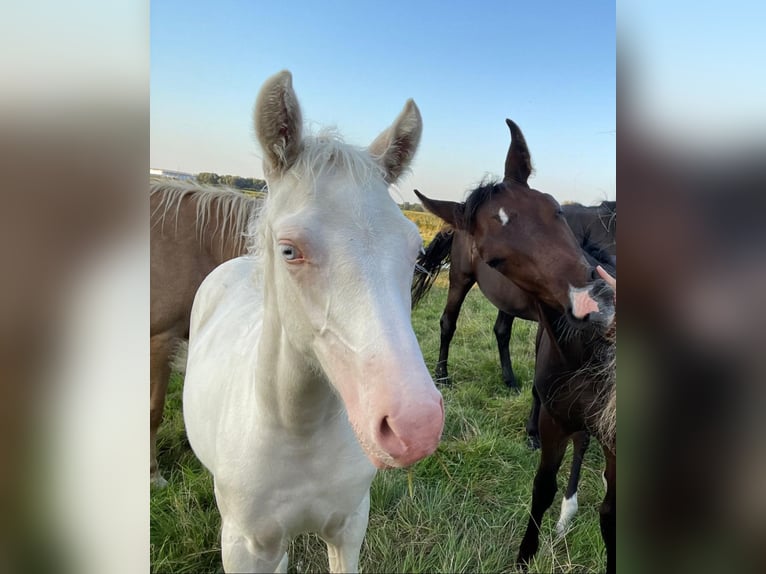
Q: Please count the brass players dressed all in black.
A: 0